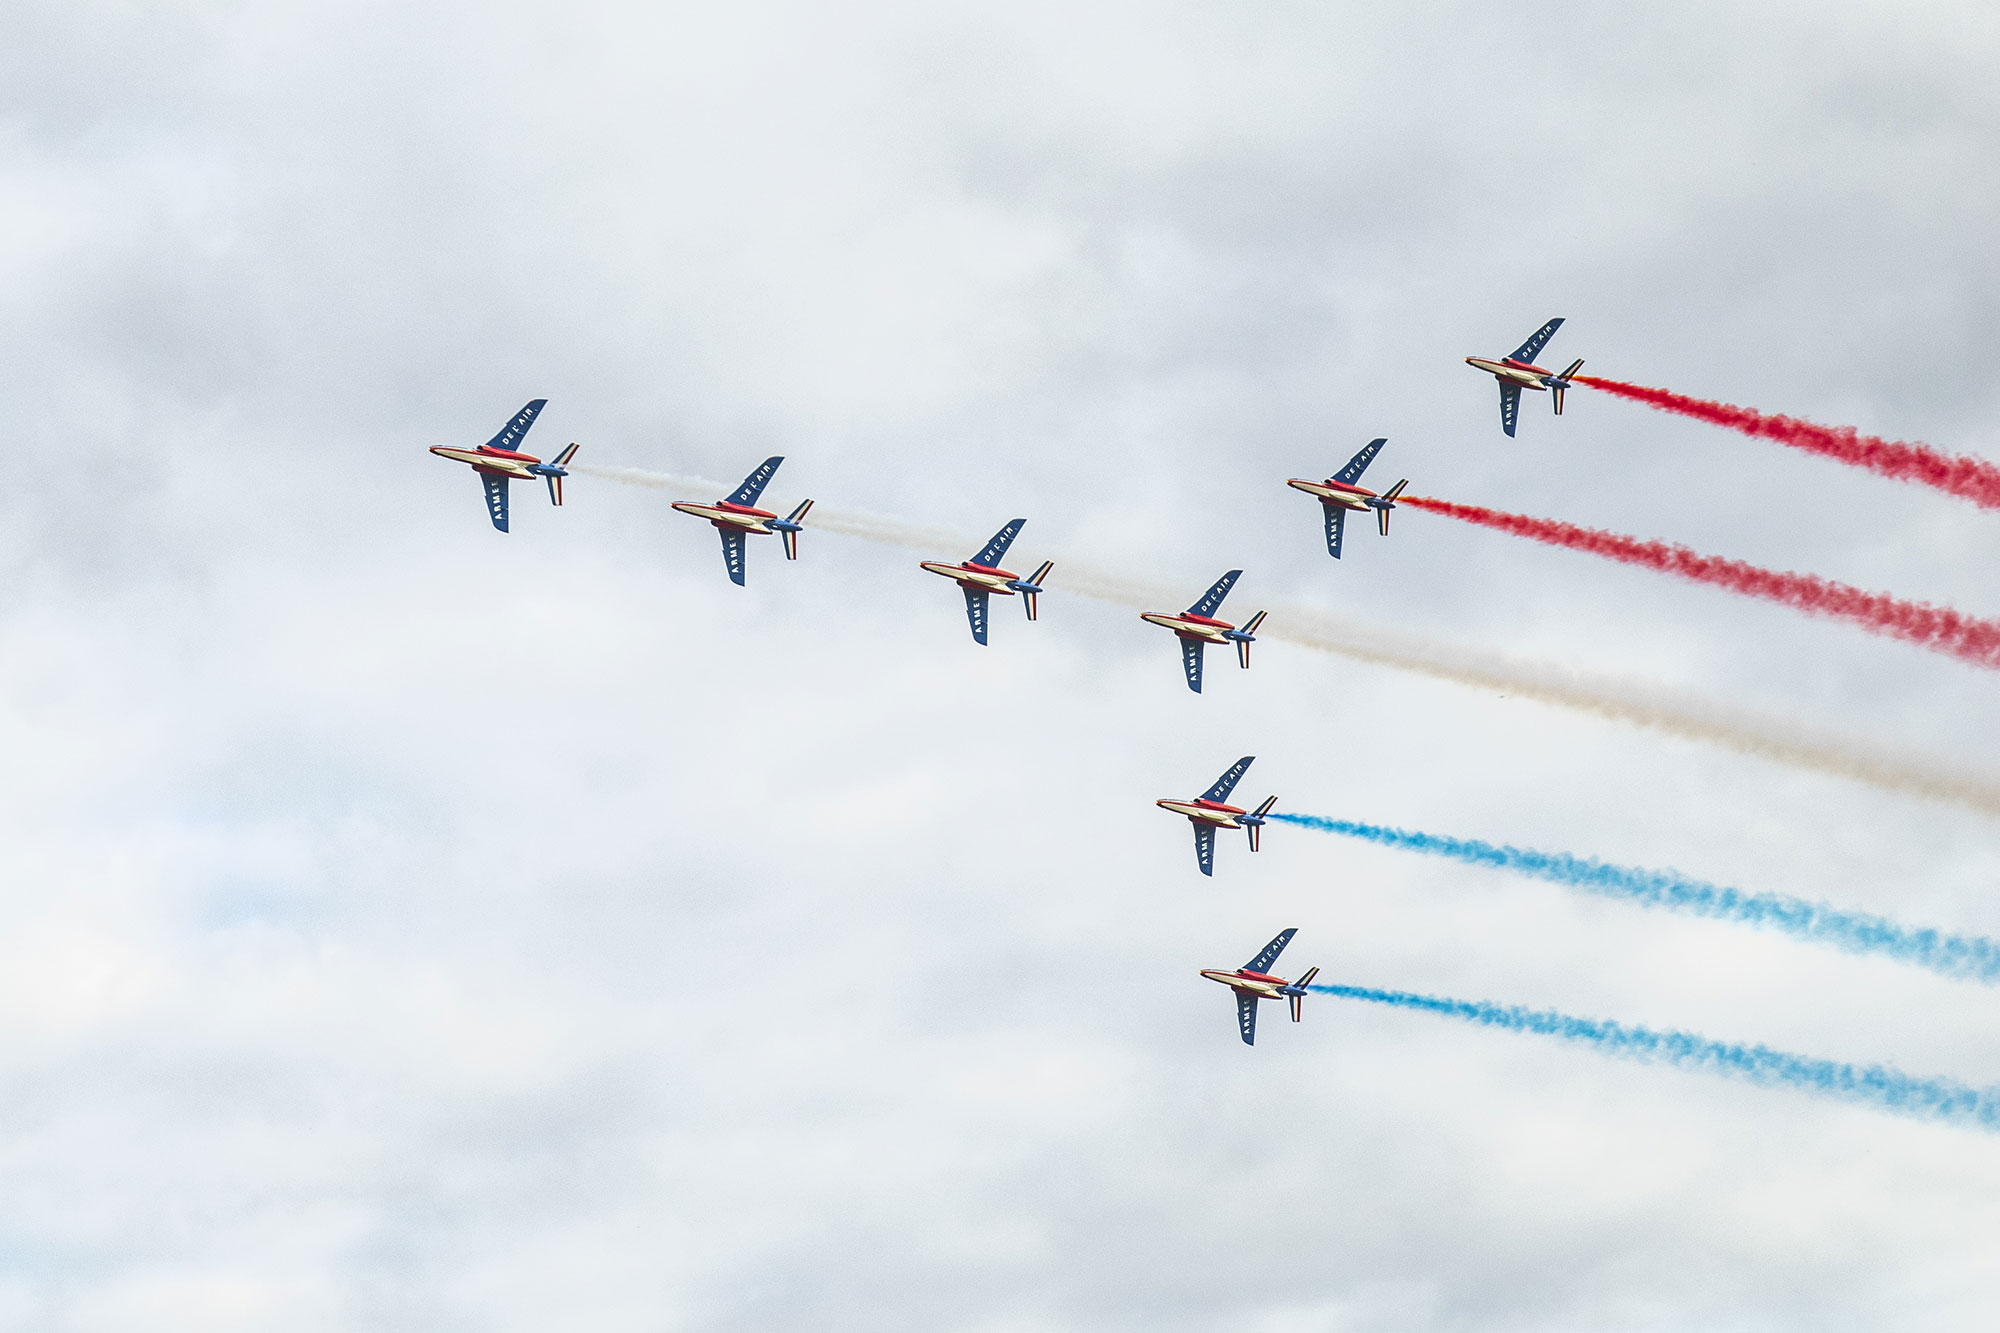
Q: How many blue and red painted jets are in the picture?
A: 8